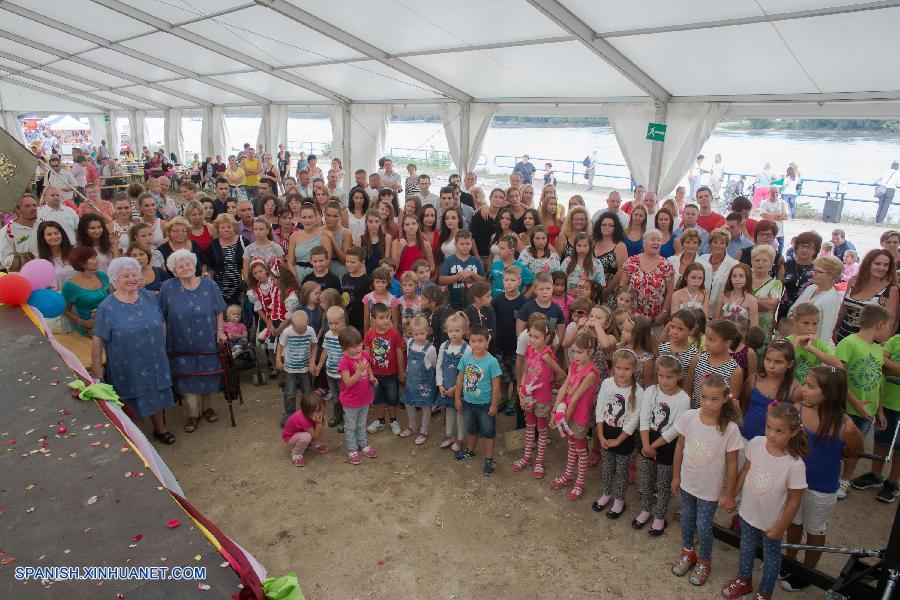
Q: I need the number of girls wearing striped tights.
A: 2